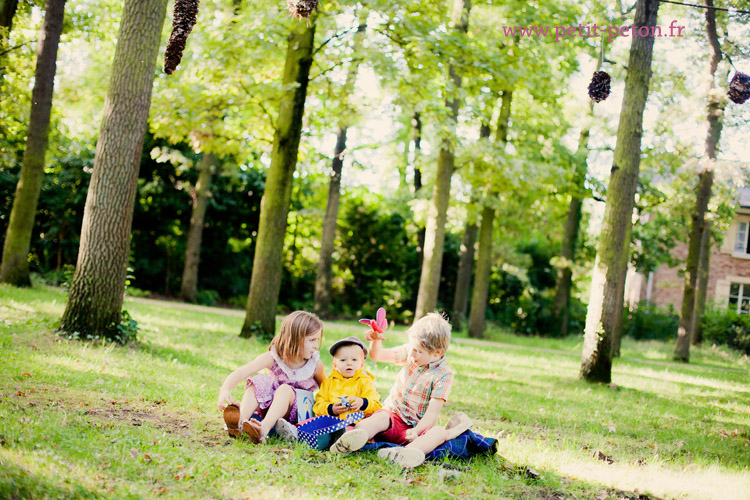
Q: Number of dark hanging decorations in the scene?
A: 4